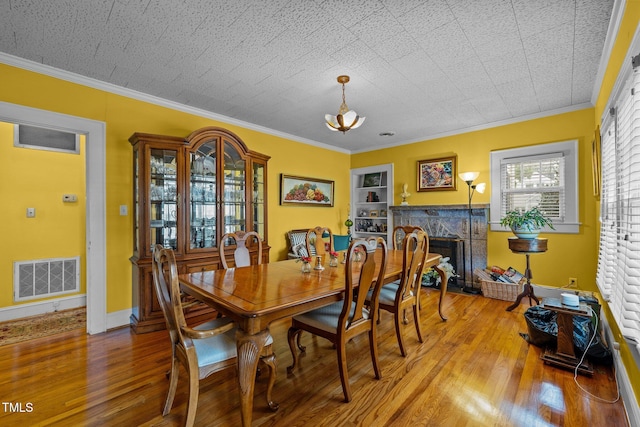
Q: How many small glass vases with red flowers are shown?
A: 3